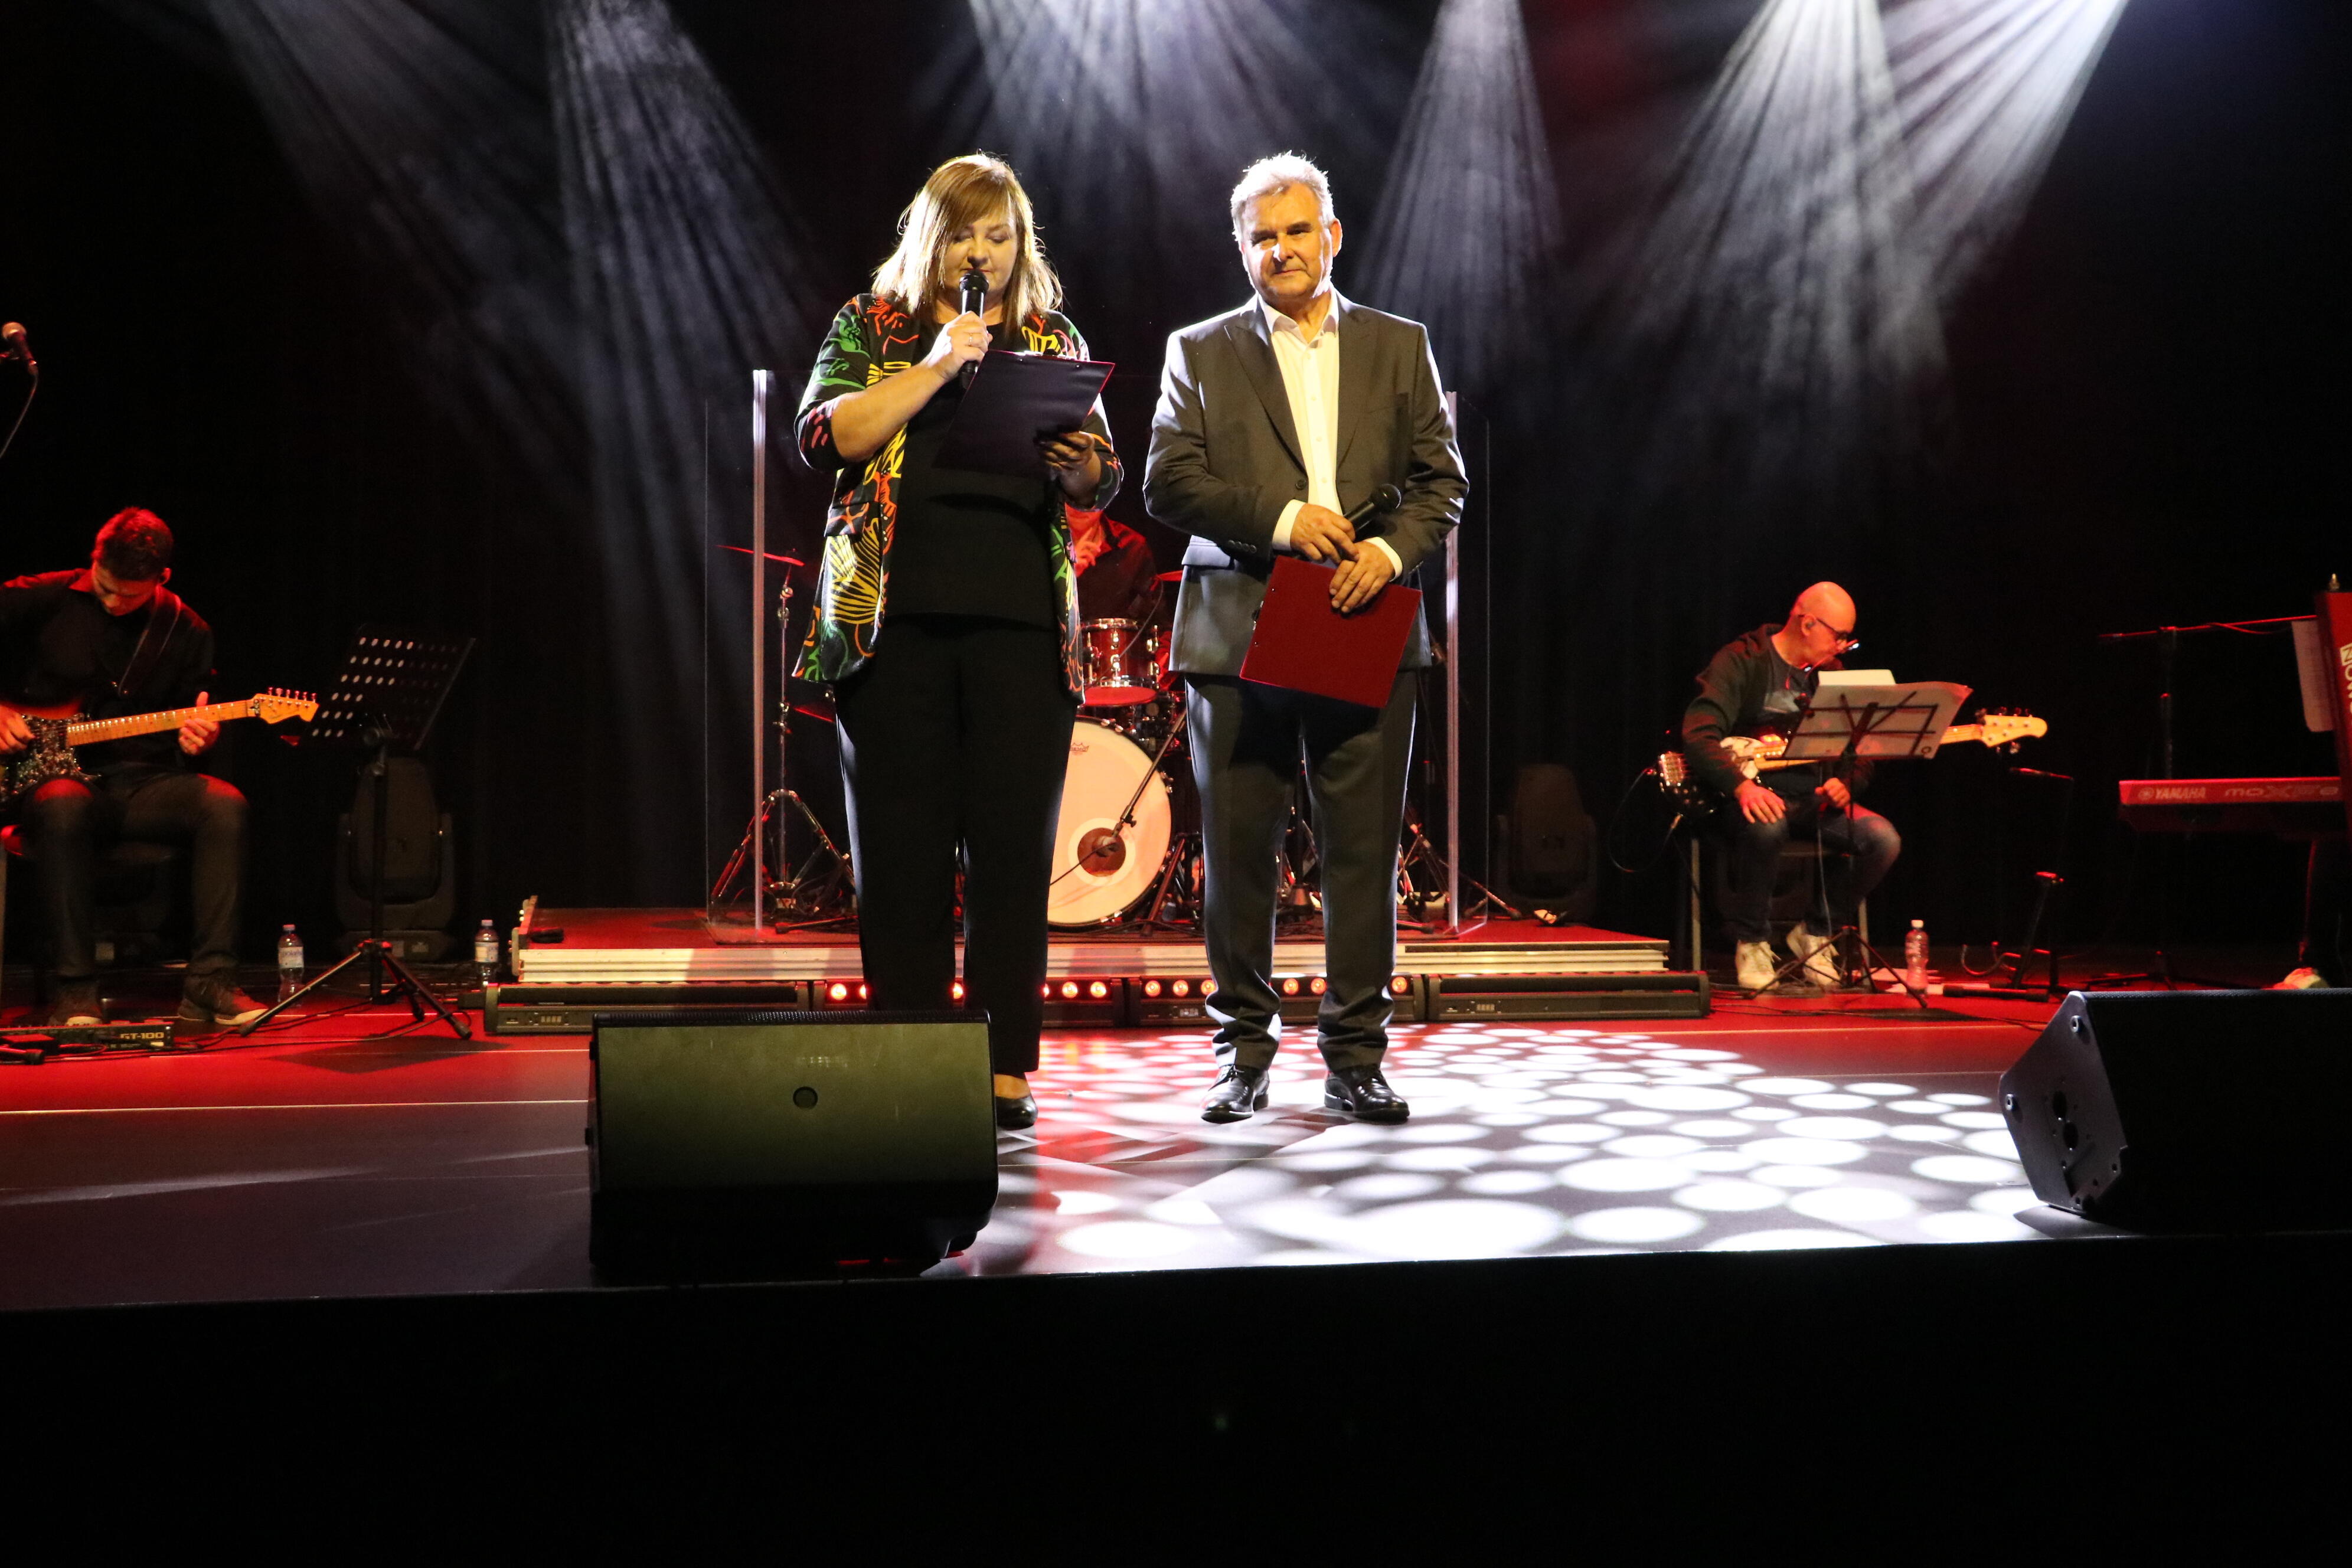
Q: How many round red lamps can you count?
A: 12